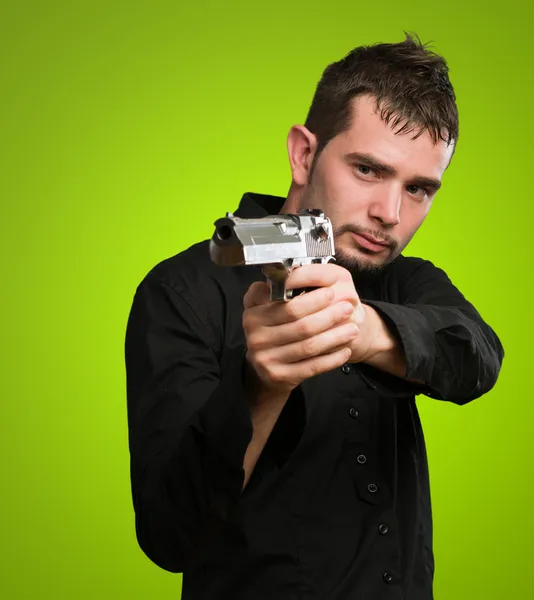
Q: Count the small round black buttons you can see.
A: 6